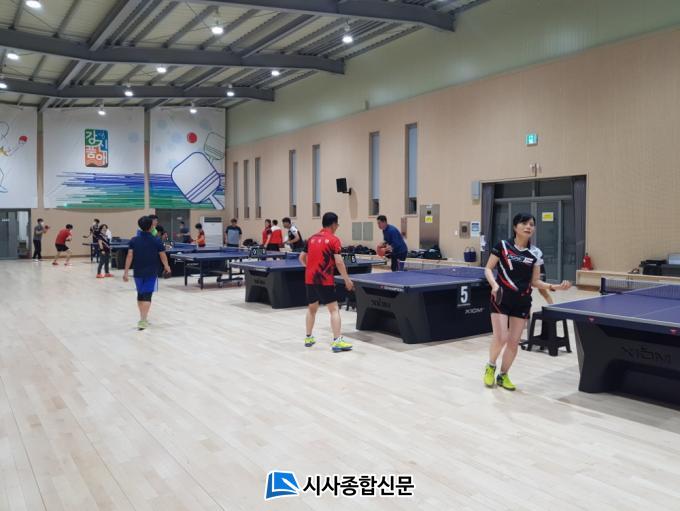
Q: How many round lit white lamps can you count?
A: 11